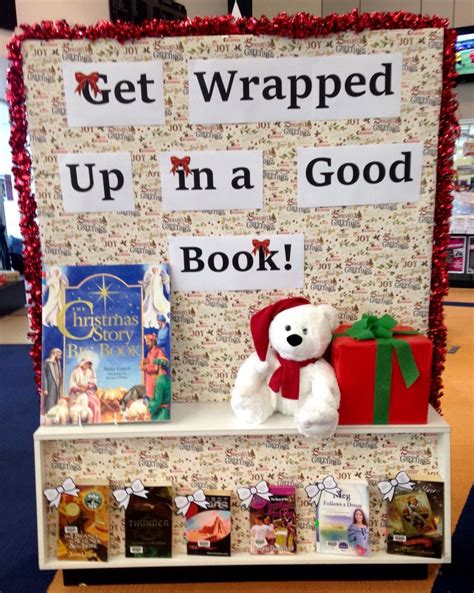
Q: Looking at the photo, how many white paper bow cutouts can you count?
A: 6